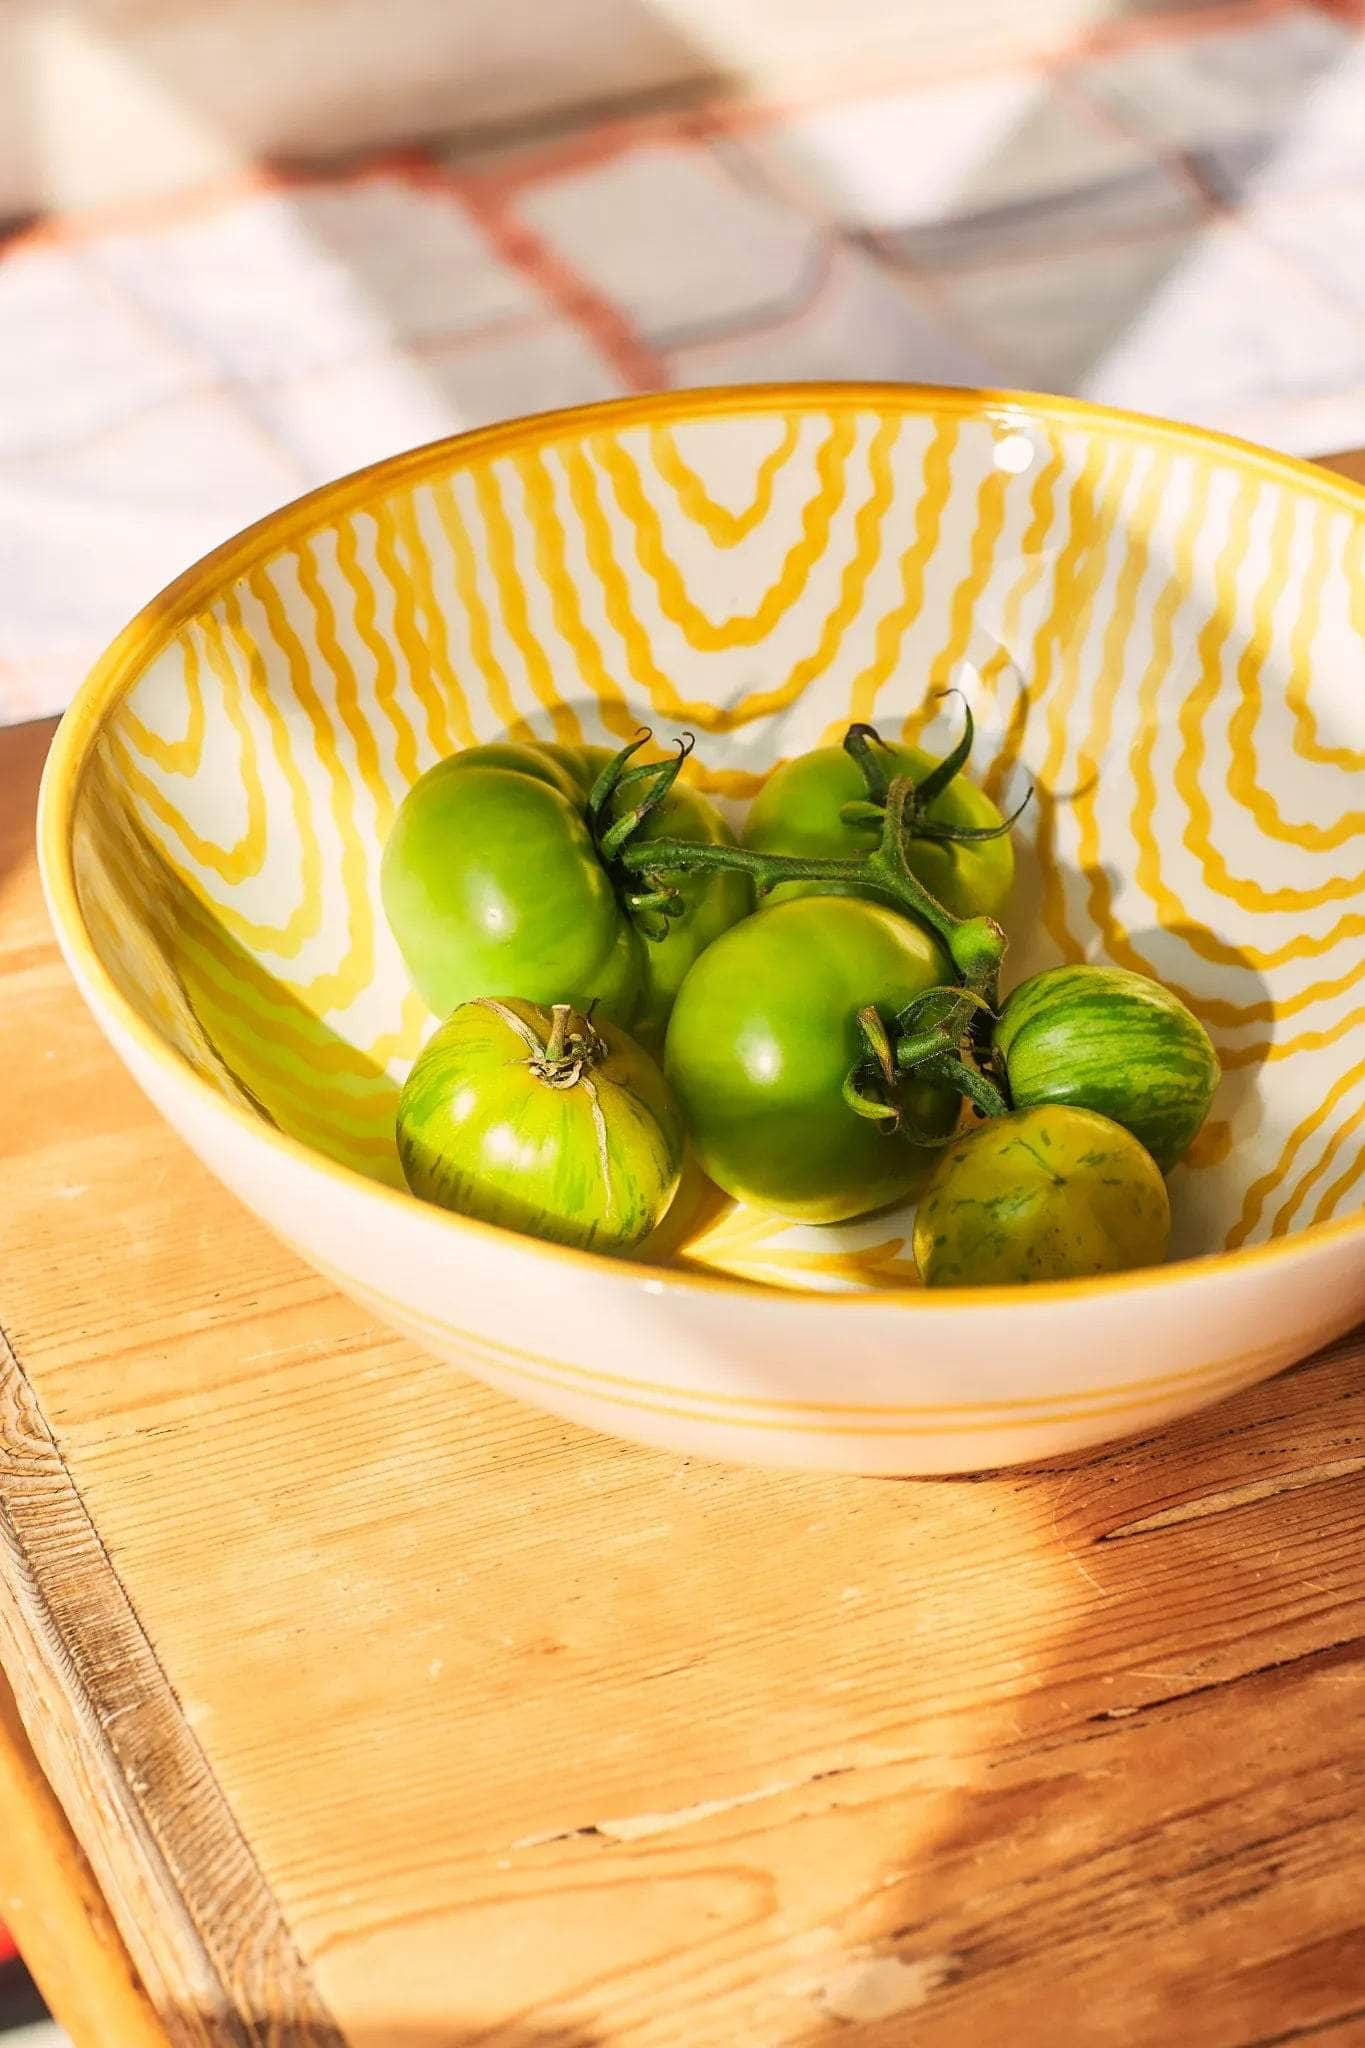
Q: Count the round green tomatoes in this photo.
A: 6